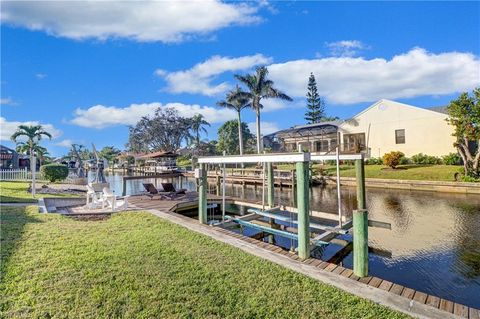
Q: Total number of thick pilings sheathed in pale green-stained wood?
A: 5